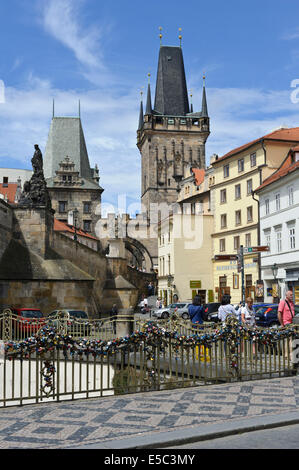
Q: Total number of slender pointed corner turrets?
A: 4